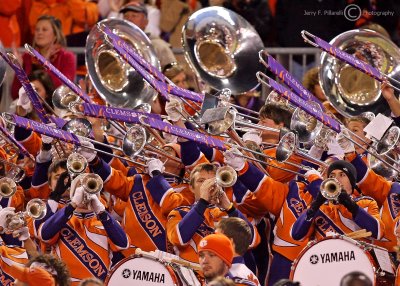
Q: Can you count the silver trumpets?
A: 6